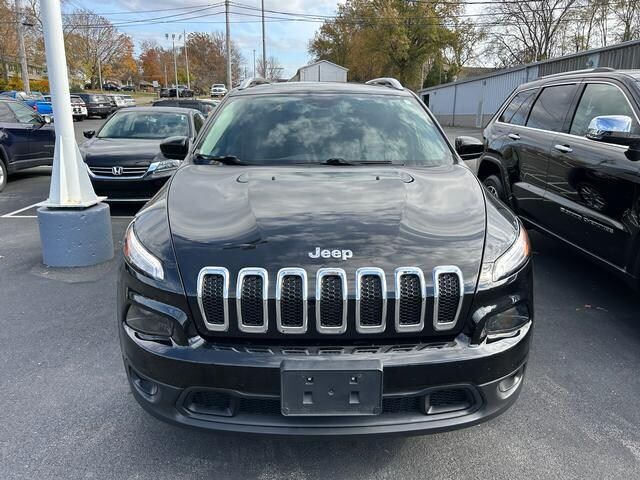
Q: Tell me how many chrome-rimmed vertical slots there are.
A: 7